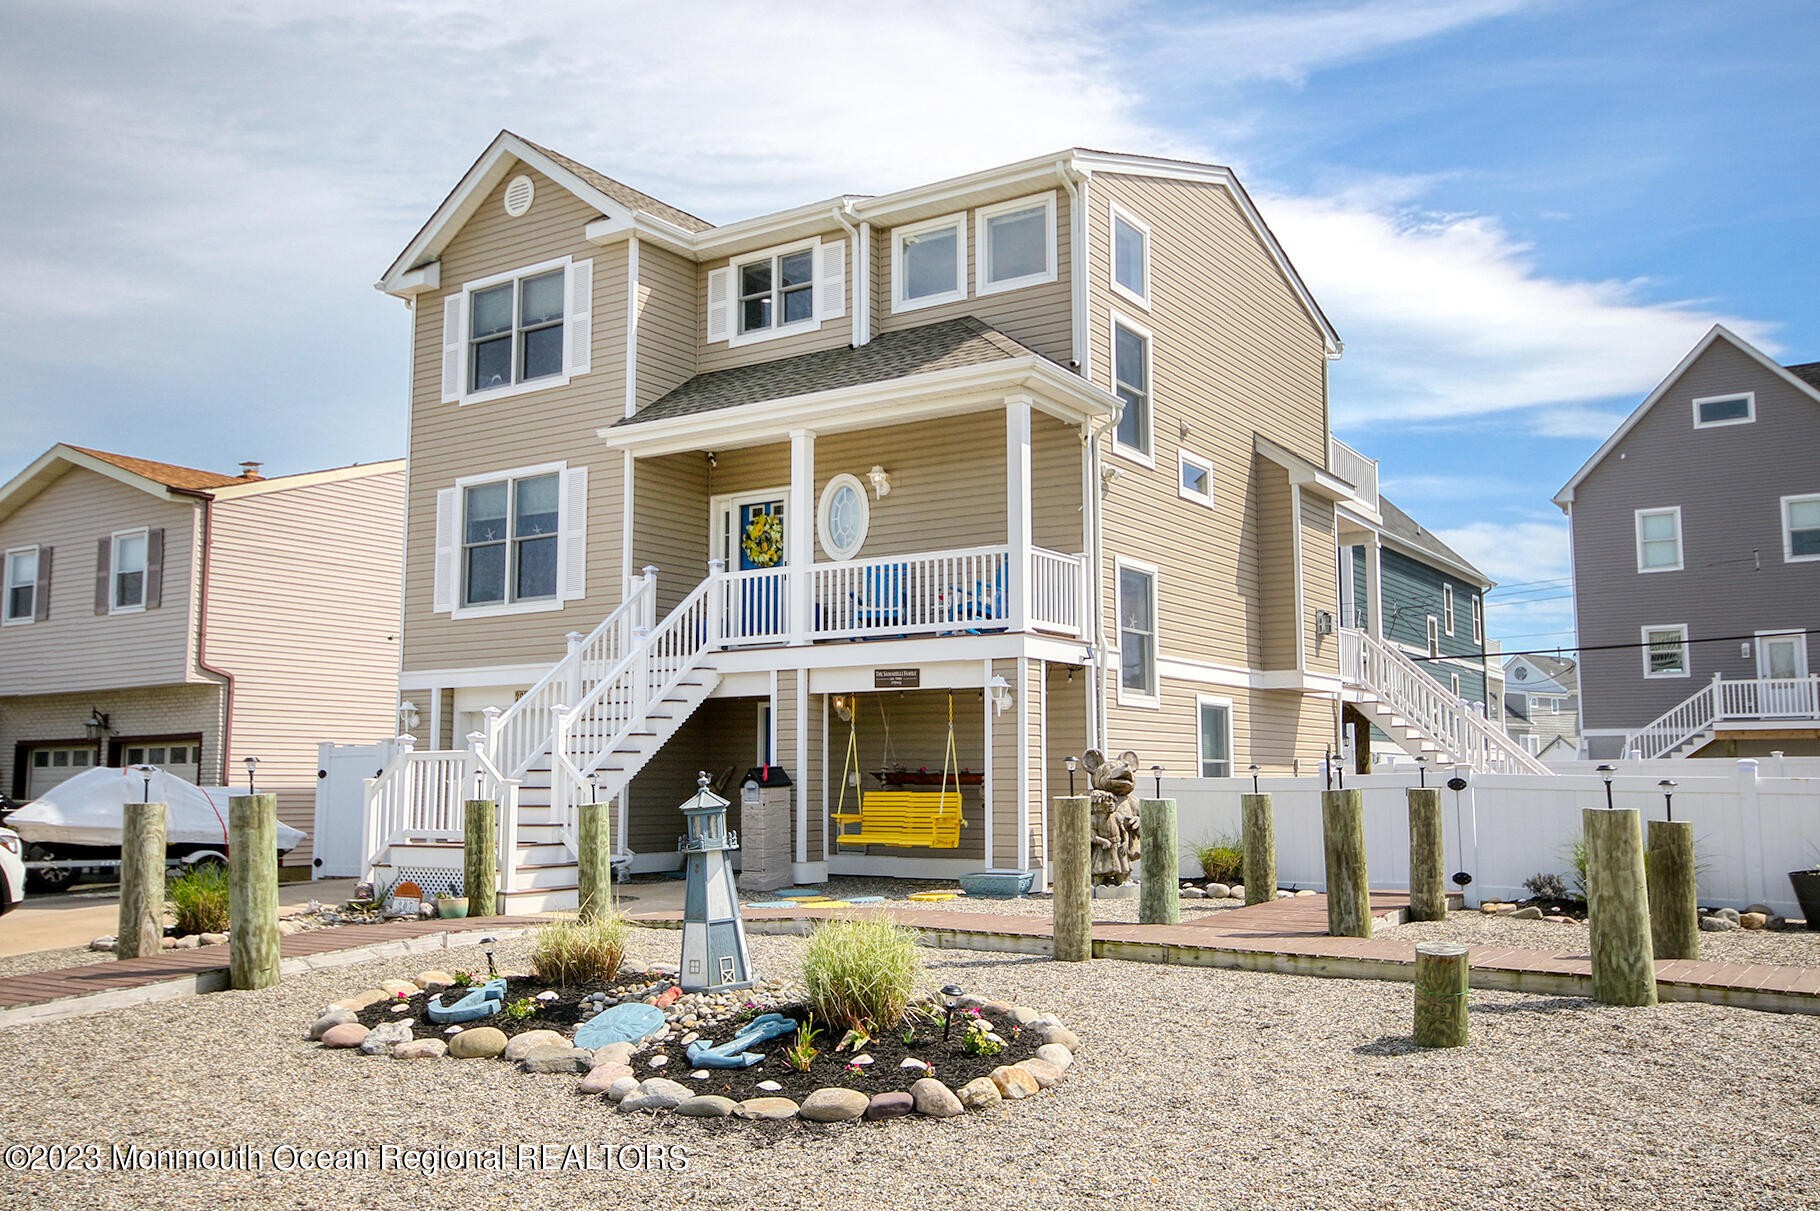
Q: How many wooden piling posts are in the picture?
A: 12